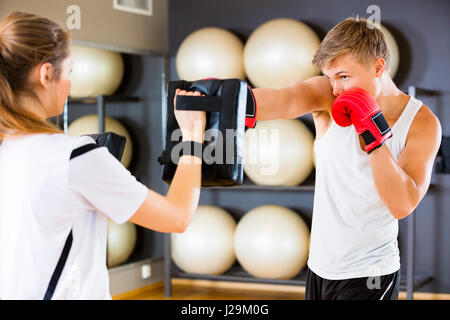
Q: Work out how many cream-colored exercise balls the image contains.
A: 9